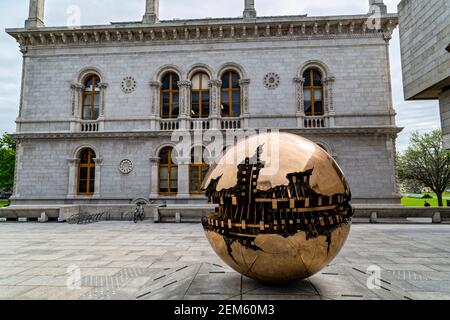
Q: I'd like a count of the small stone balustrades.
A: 5